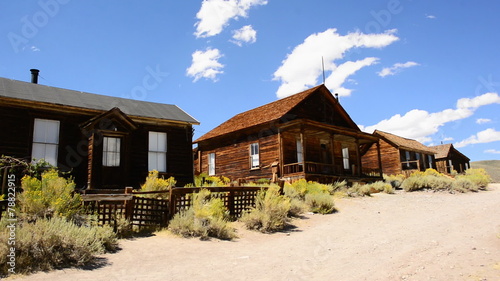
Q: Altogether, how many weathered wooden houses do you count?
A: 4